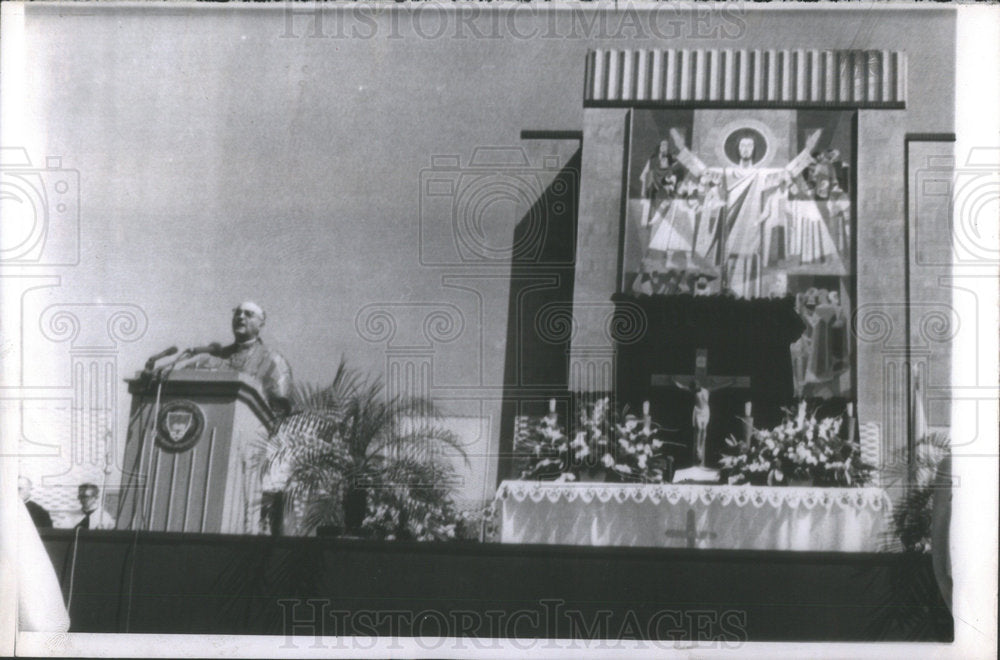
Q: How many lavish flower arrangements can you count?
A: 2